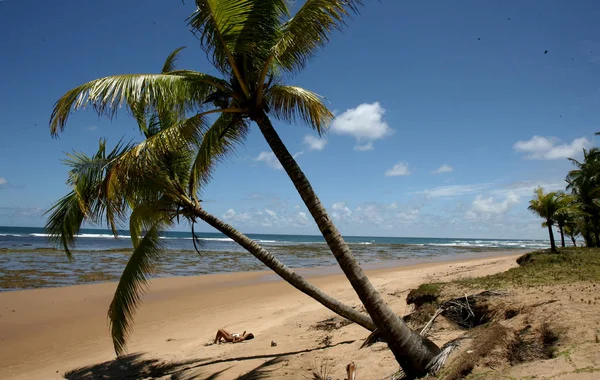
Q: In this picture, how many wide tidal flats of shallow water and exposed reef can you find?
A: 1